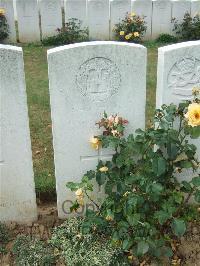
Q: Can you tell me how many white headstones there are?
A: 13